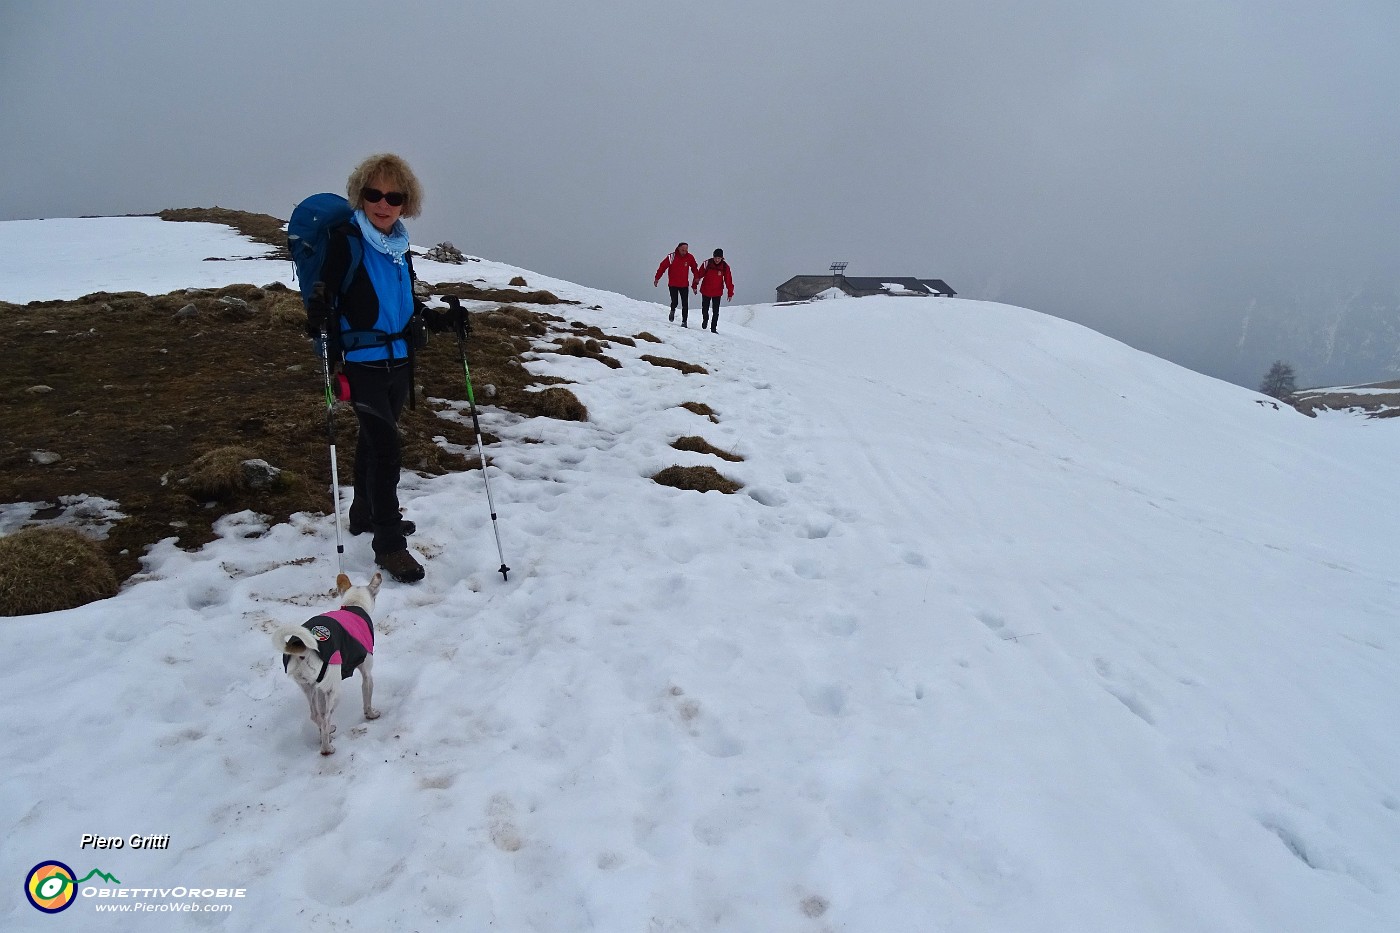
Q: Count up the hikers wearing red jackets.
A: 2